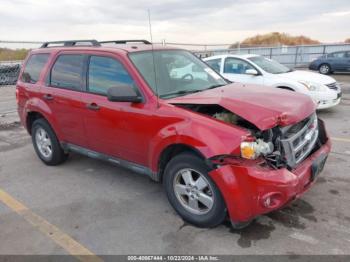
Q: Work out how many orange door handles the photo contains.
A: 0